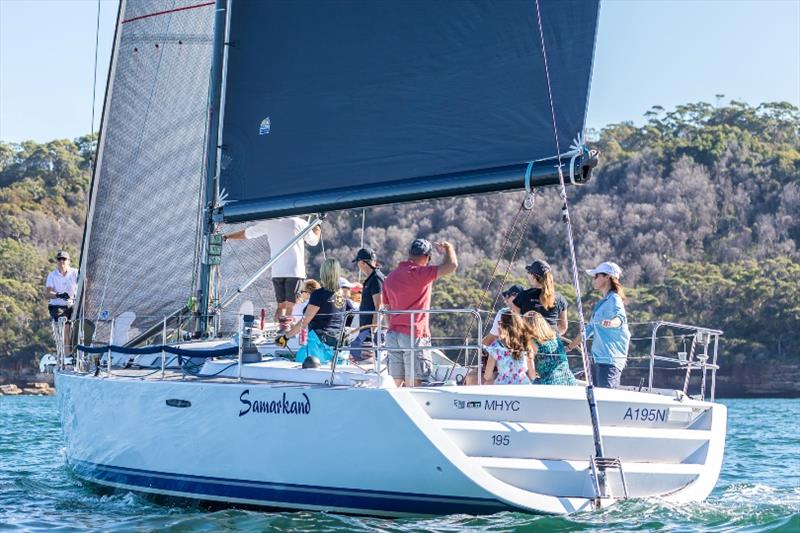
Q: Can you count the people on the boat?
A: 13